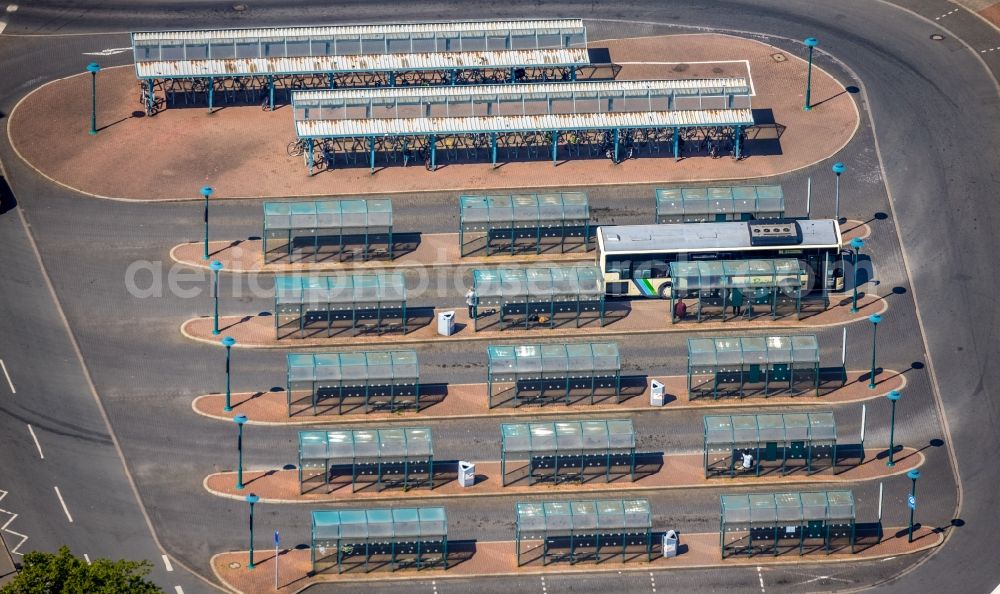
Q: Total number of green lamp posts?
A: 12